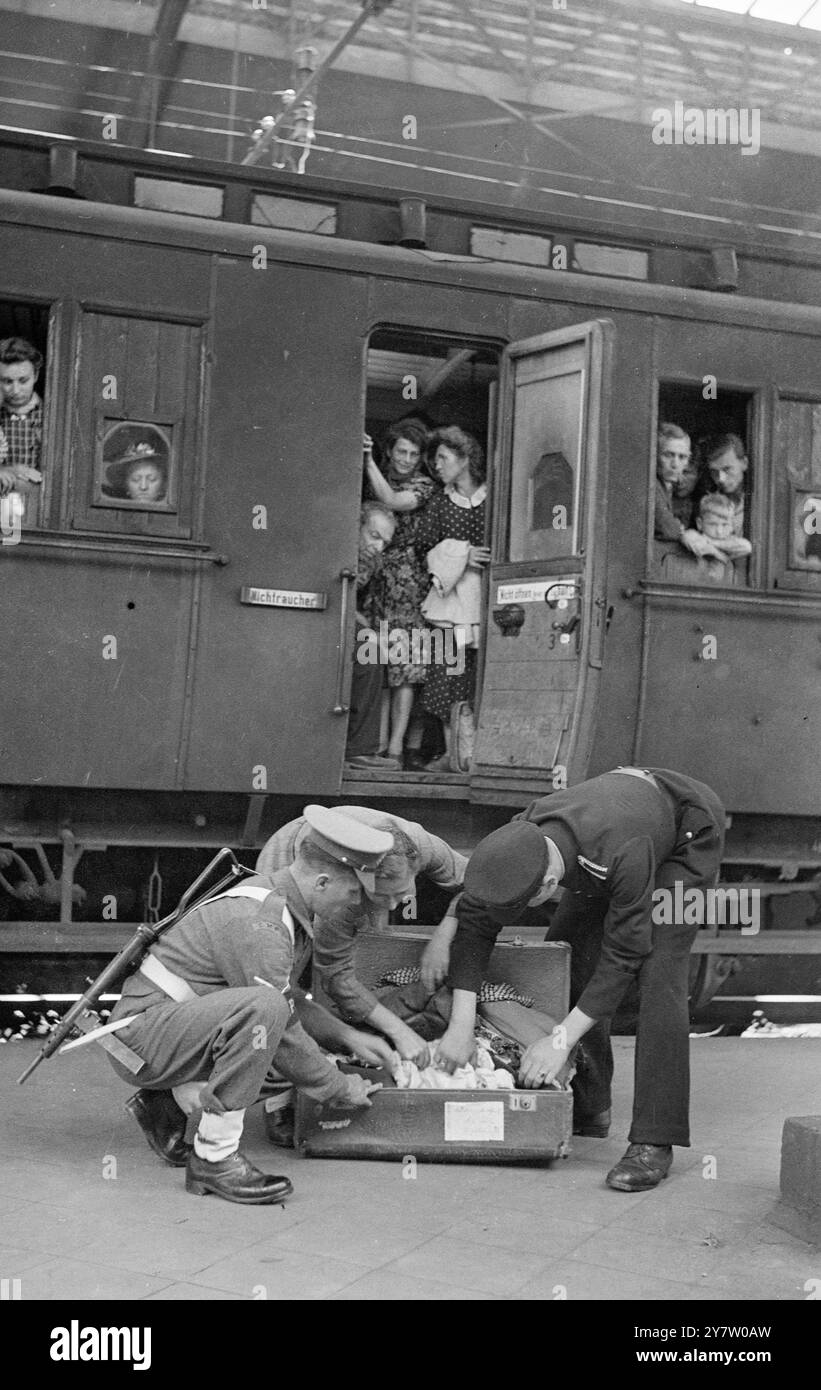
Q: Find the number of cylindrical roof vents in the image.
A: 3